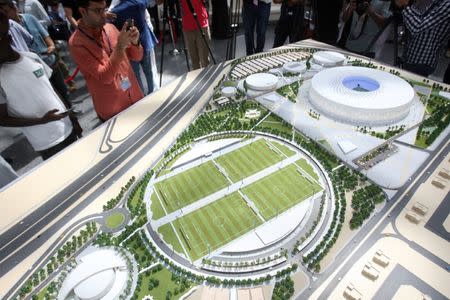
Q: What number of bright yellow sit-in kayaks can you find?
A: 0